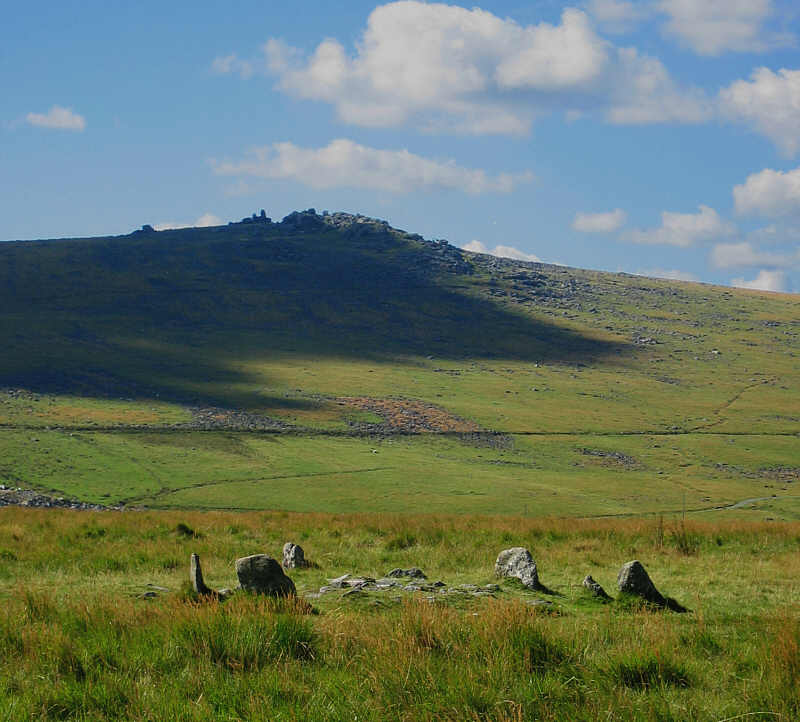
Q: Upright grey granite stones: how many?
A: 6